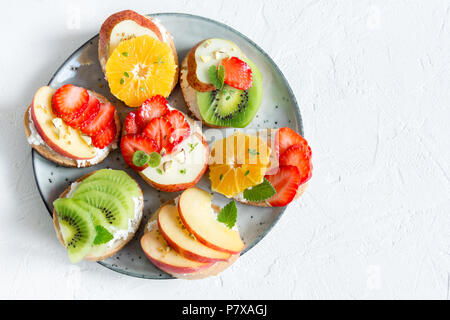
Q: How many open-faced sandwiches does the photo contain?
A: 7